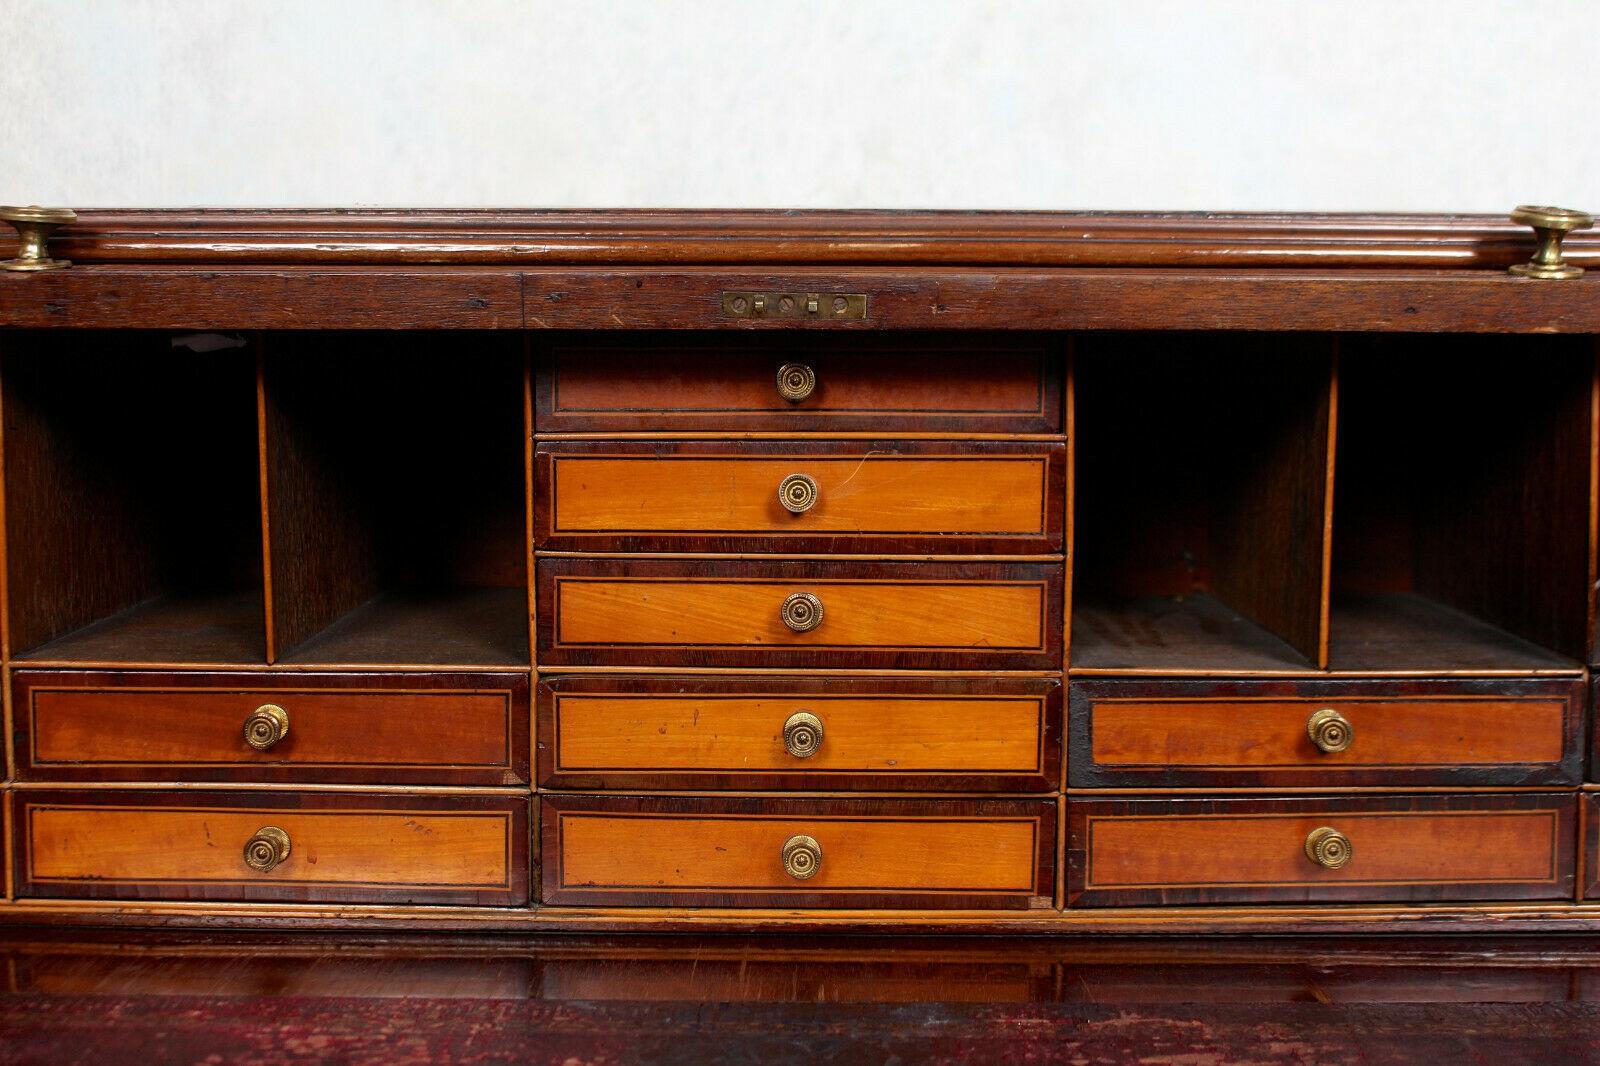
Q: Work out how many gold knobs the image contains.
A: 11